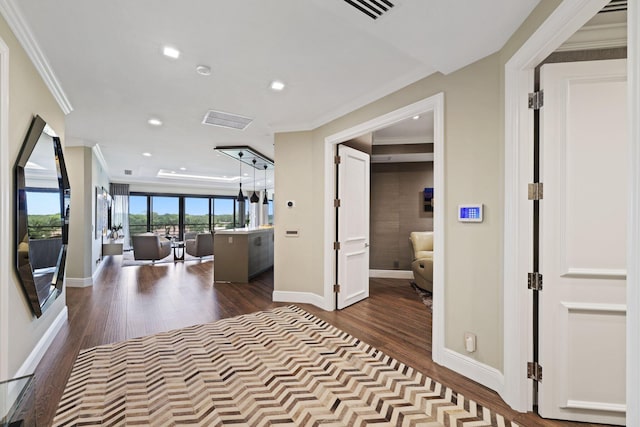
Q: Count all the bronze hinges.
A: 8